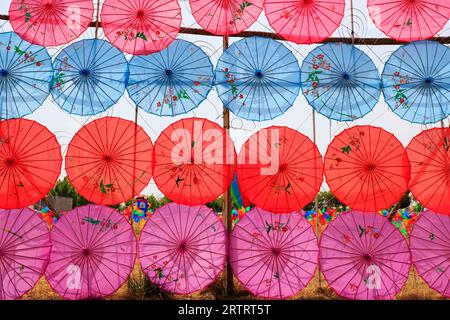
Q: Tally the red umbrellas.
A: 6